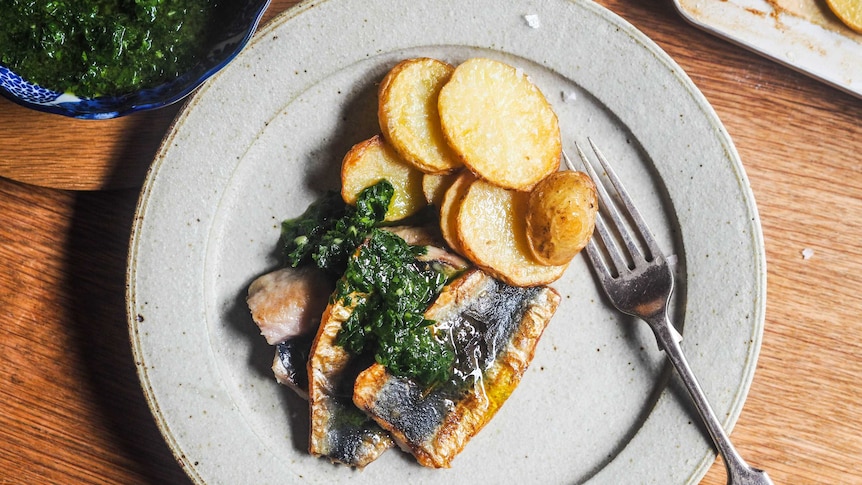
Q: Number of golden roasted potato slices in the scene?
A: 7